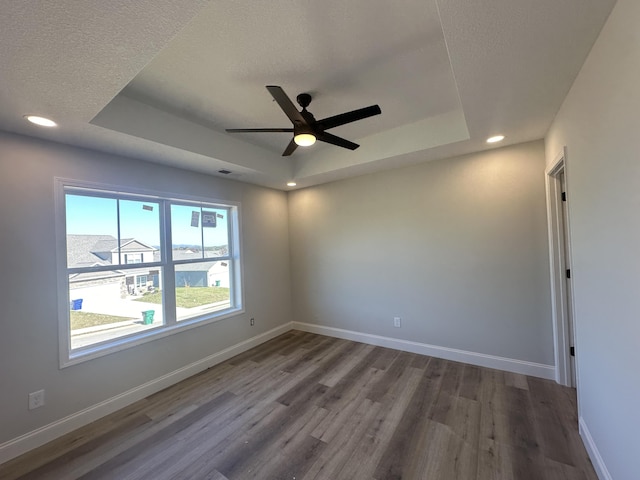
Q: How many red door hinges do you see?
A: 0